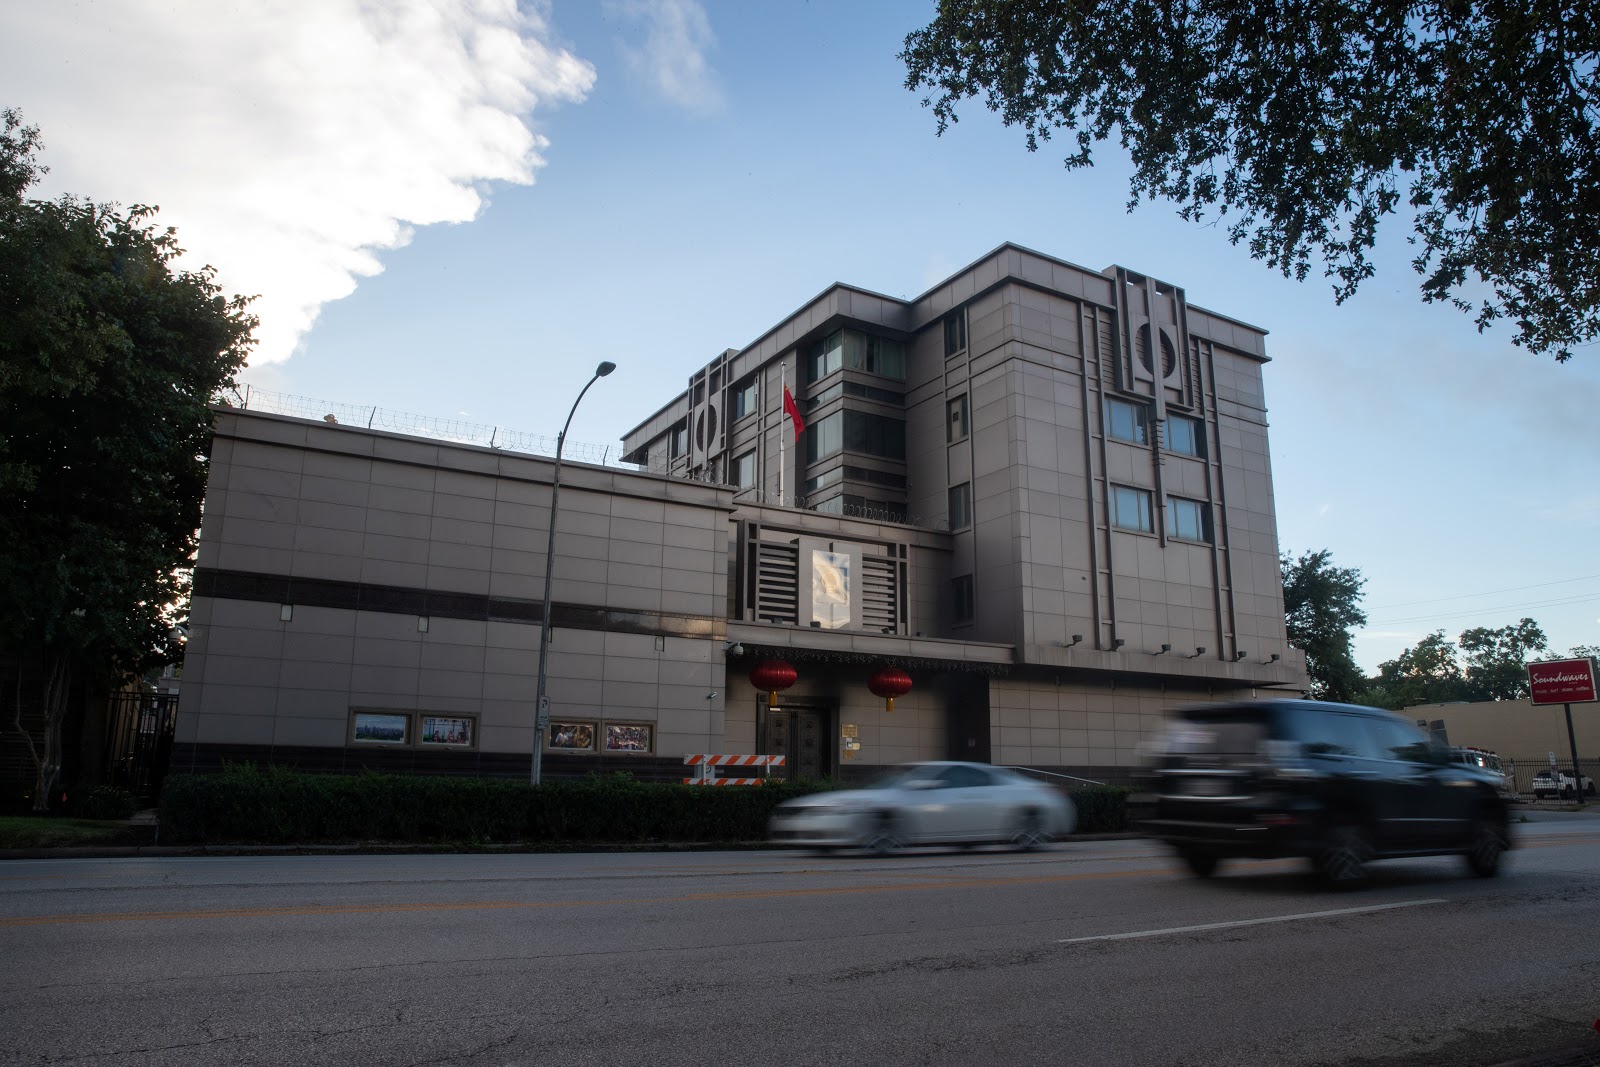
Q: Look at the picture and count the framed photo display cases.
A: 4